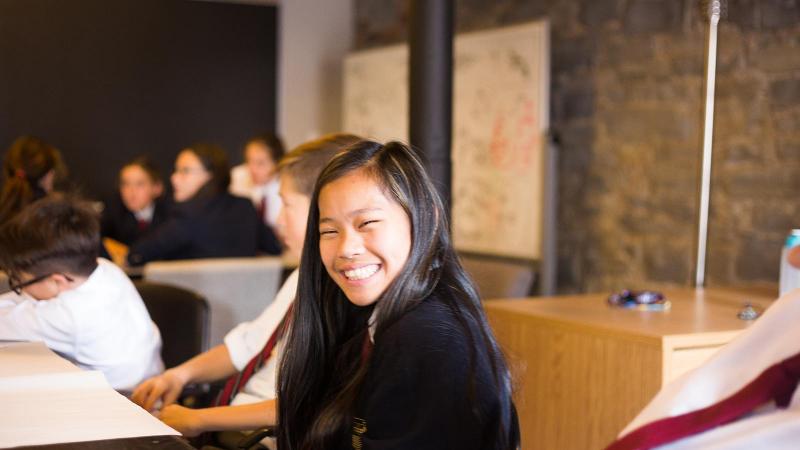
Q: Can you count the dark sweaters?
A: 3